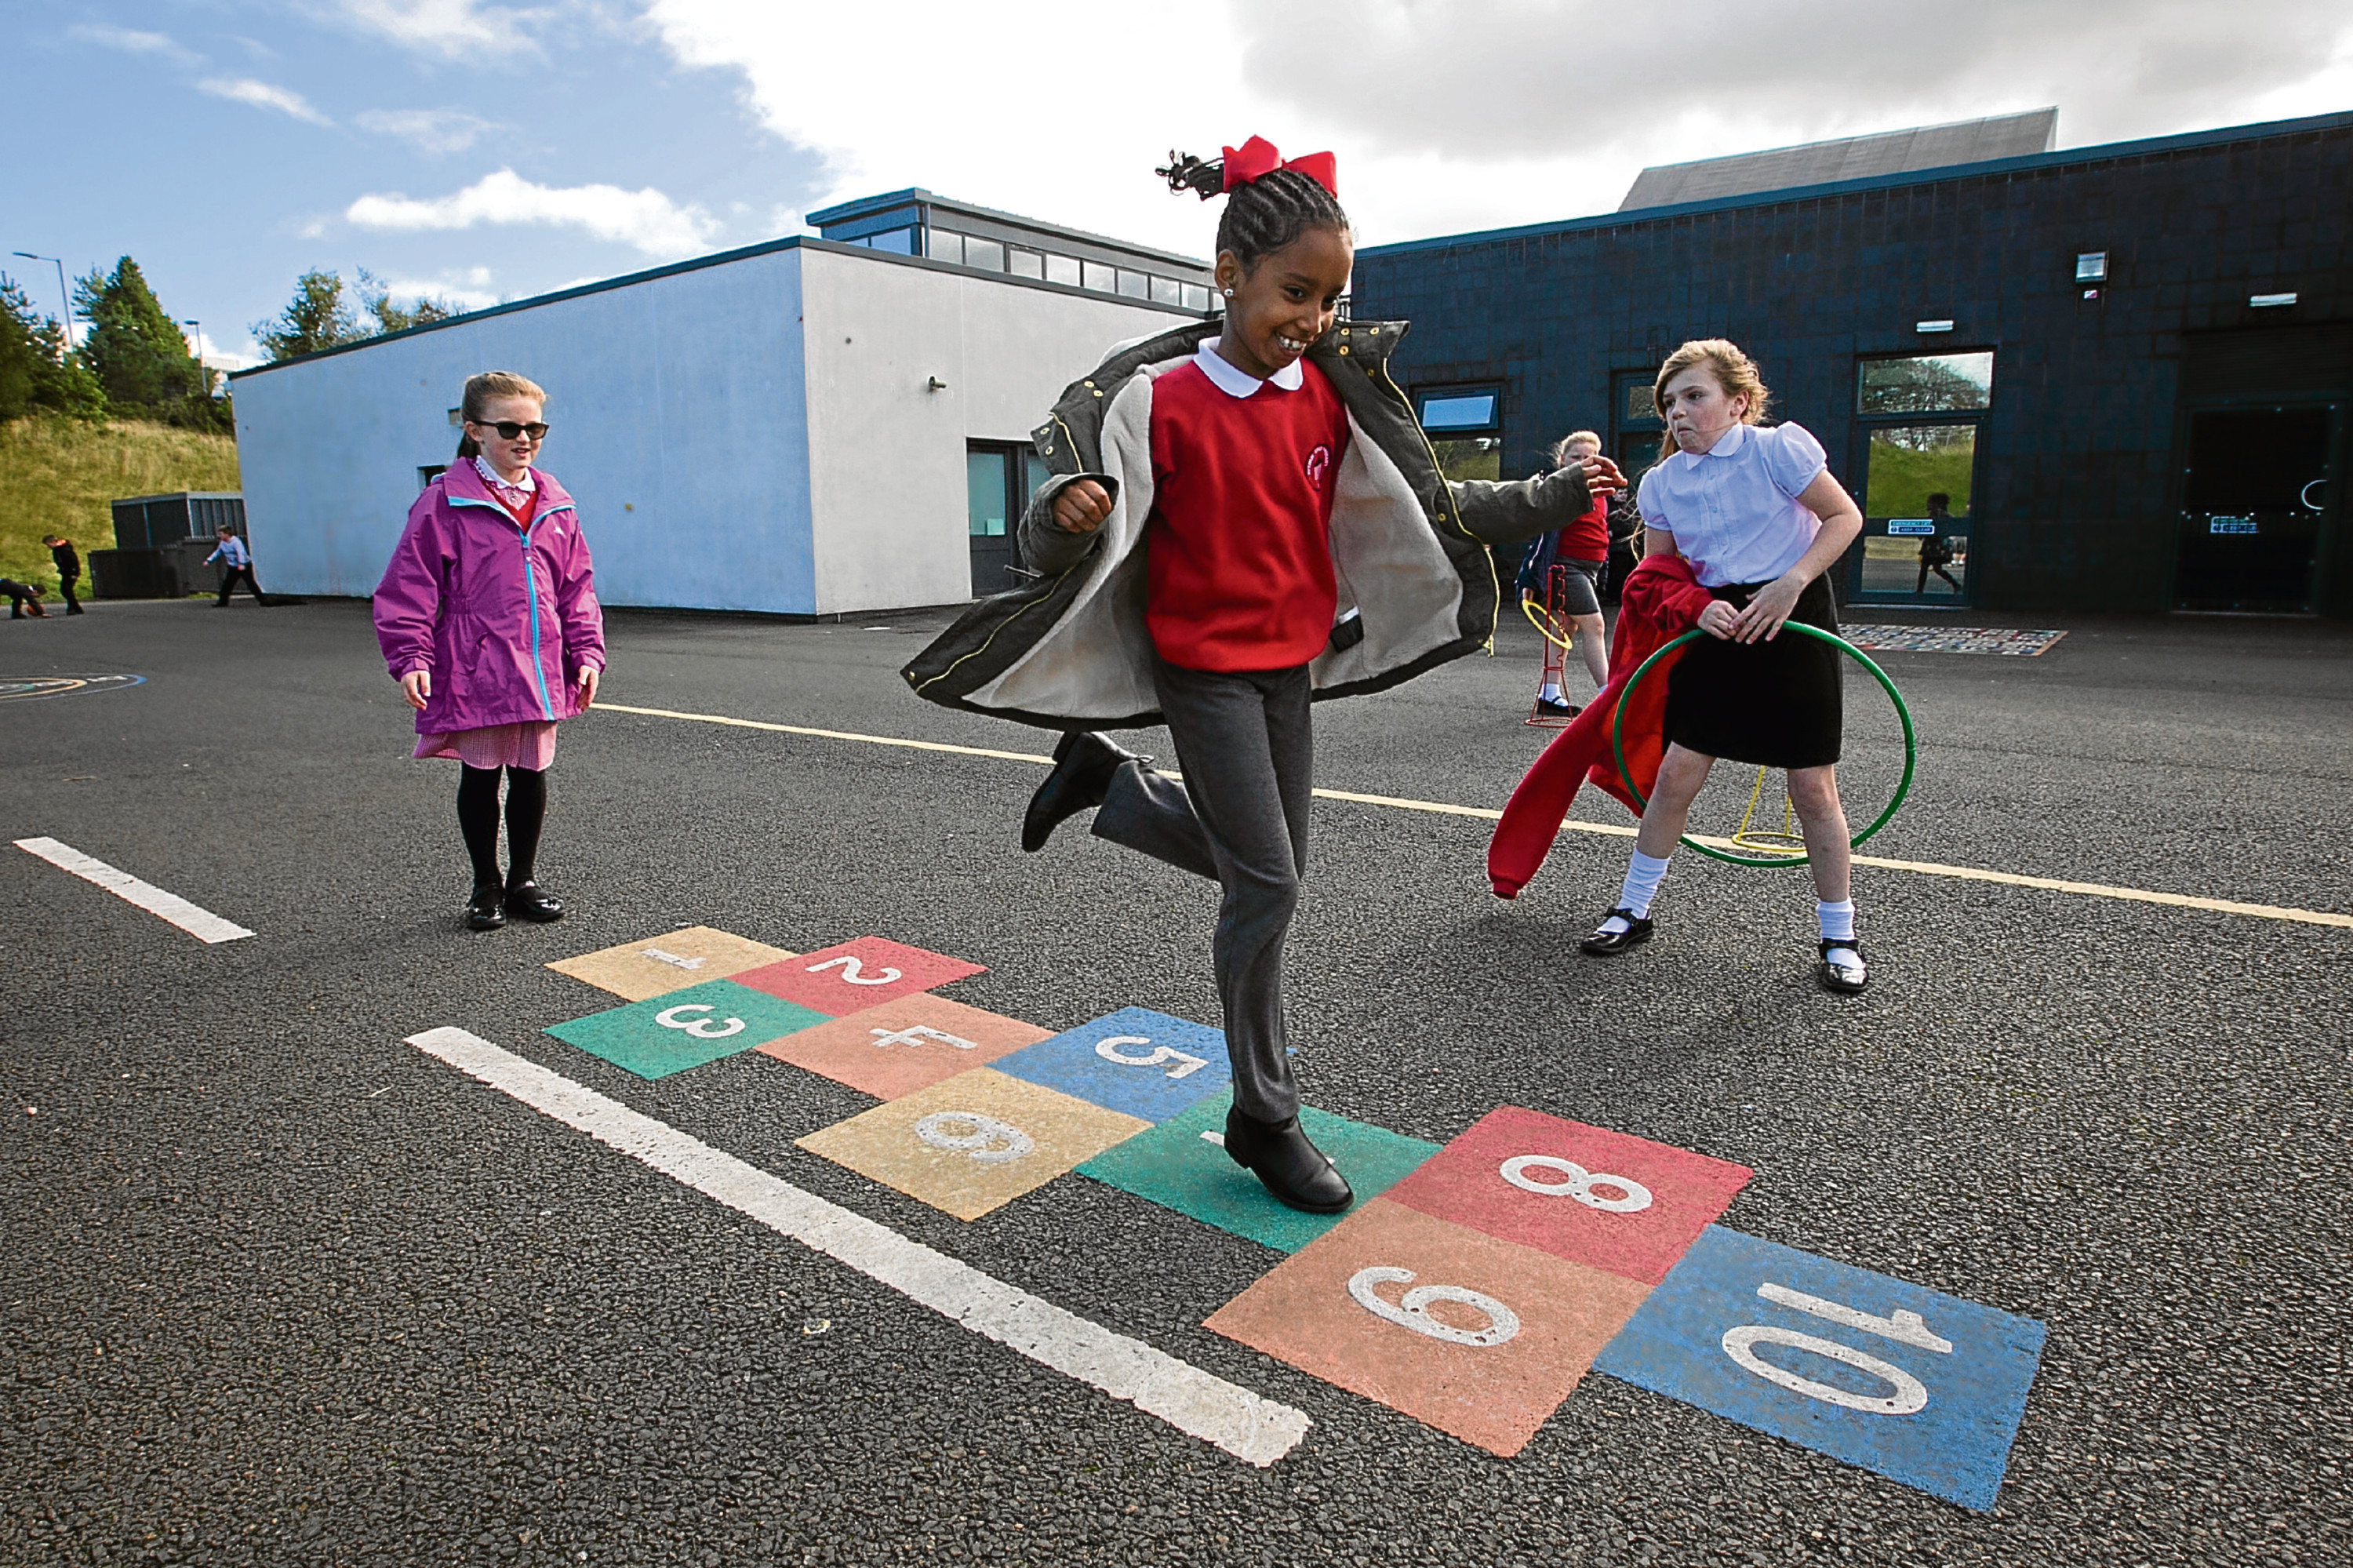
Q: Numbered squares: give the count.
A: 10